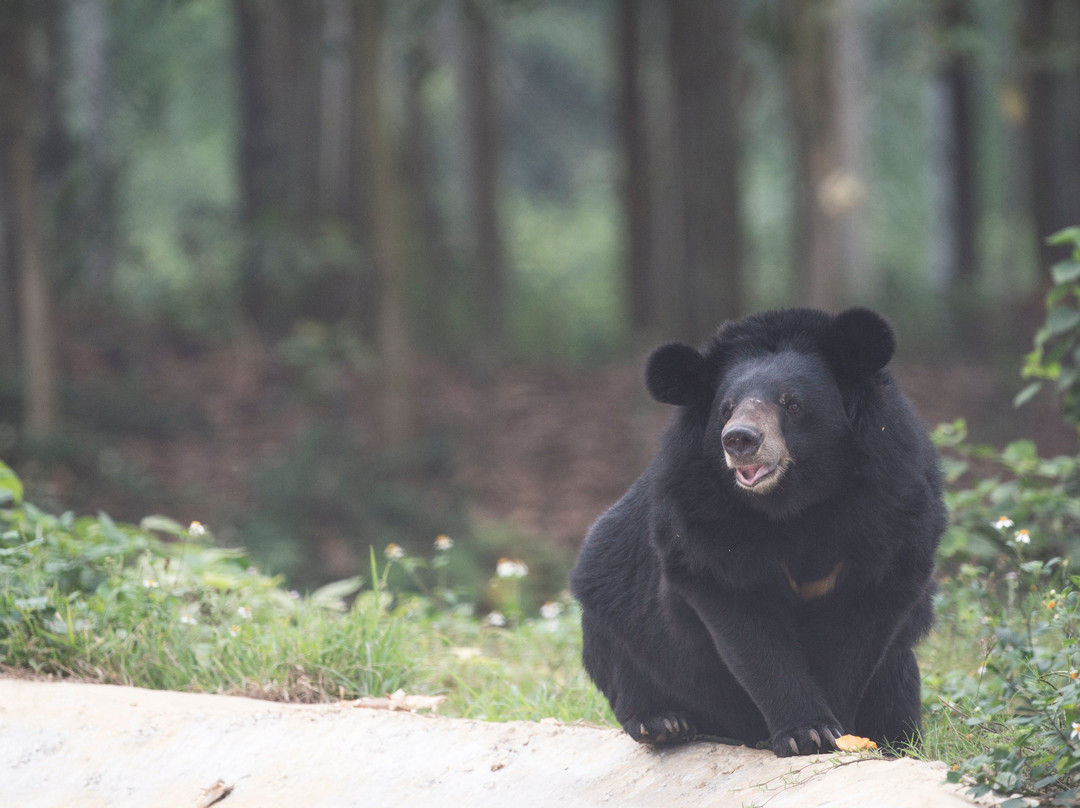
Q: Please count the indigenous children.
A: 0